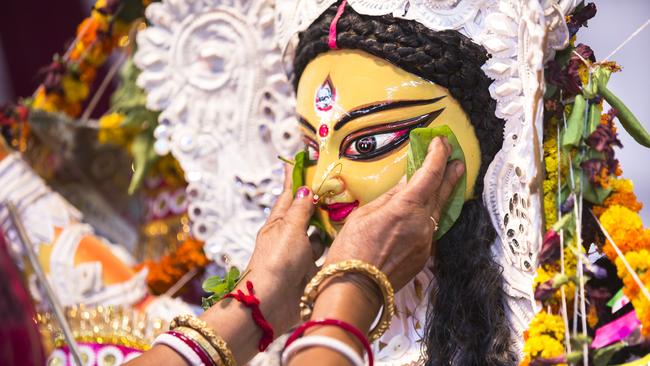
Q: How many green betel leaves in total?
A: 2